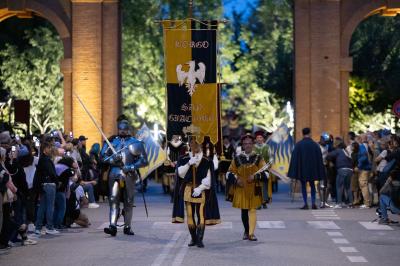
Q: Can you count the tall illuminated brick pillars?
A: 2